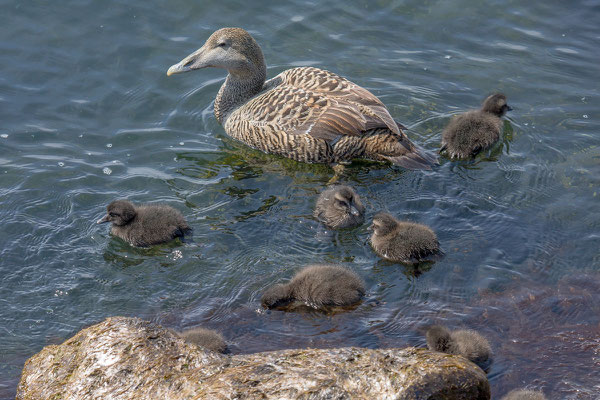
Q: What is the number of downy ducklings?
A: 8